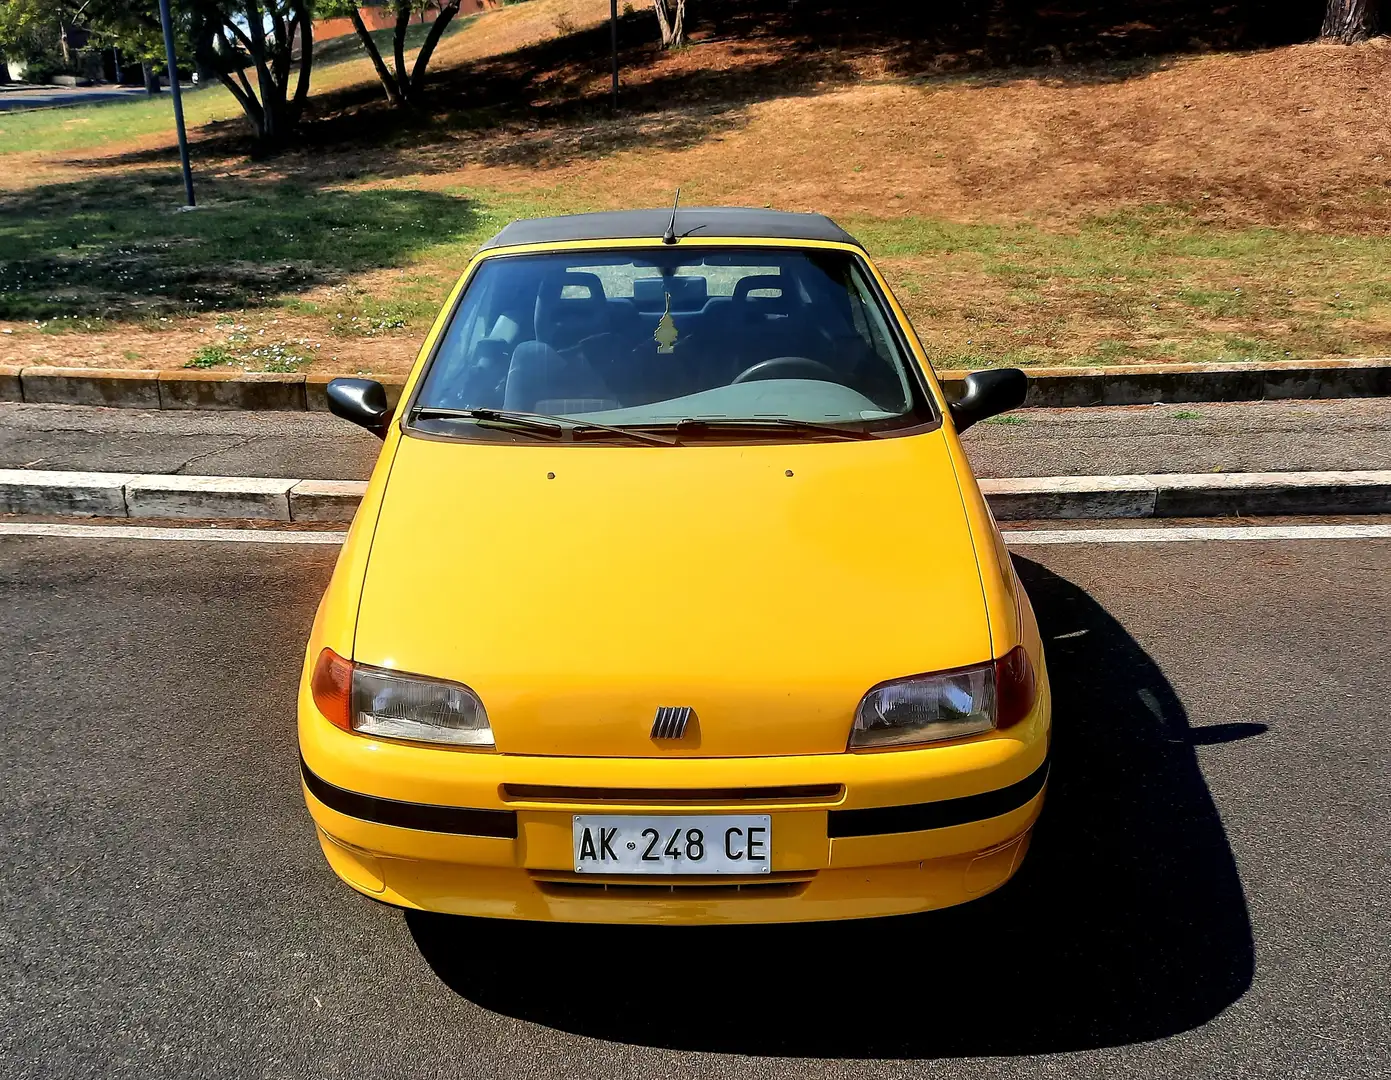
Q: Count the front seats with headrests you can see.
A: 2